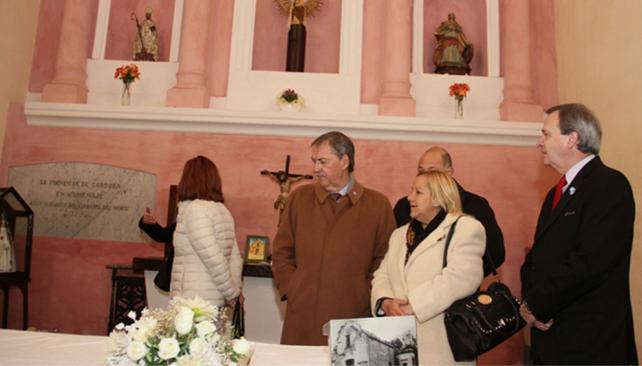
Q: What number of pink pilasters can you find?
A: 4